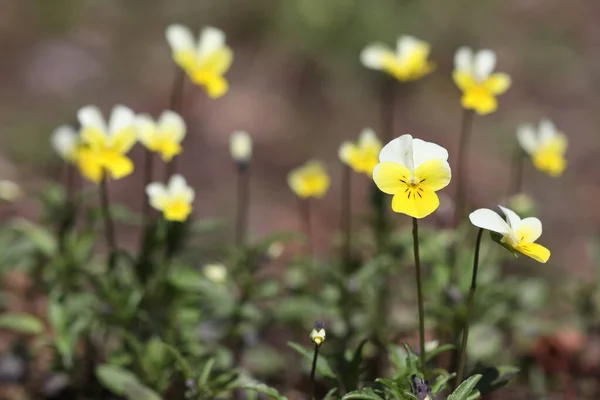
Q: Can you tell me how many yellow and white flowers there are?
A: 12